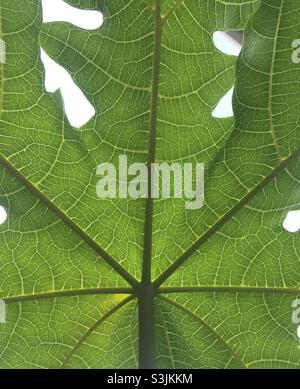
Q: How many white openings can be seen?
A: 6